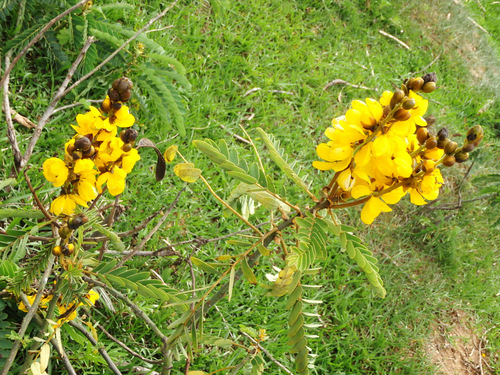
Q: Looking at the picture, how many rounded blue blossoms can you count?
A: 0